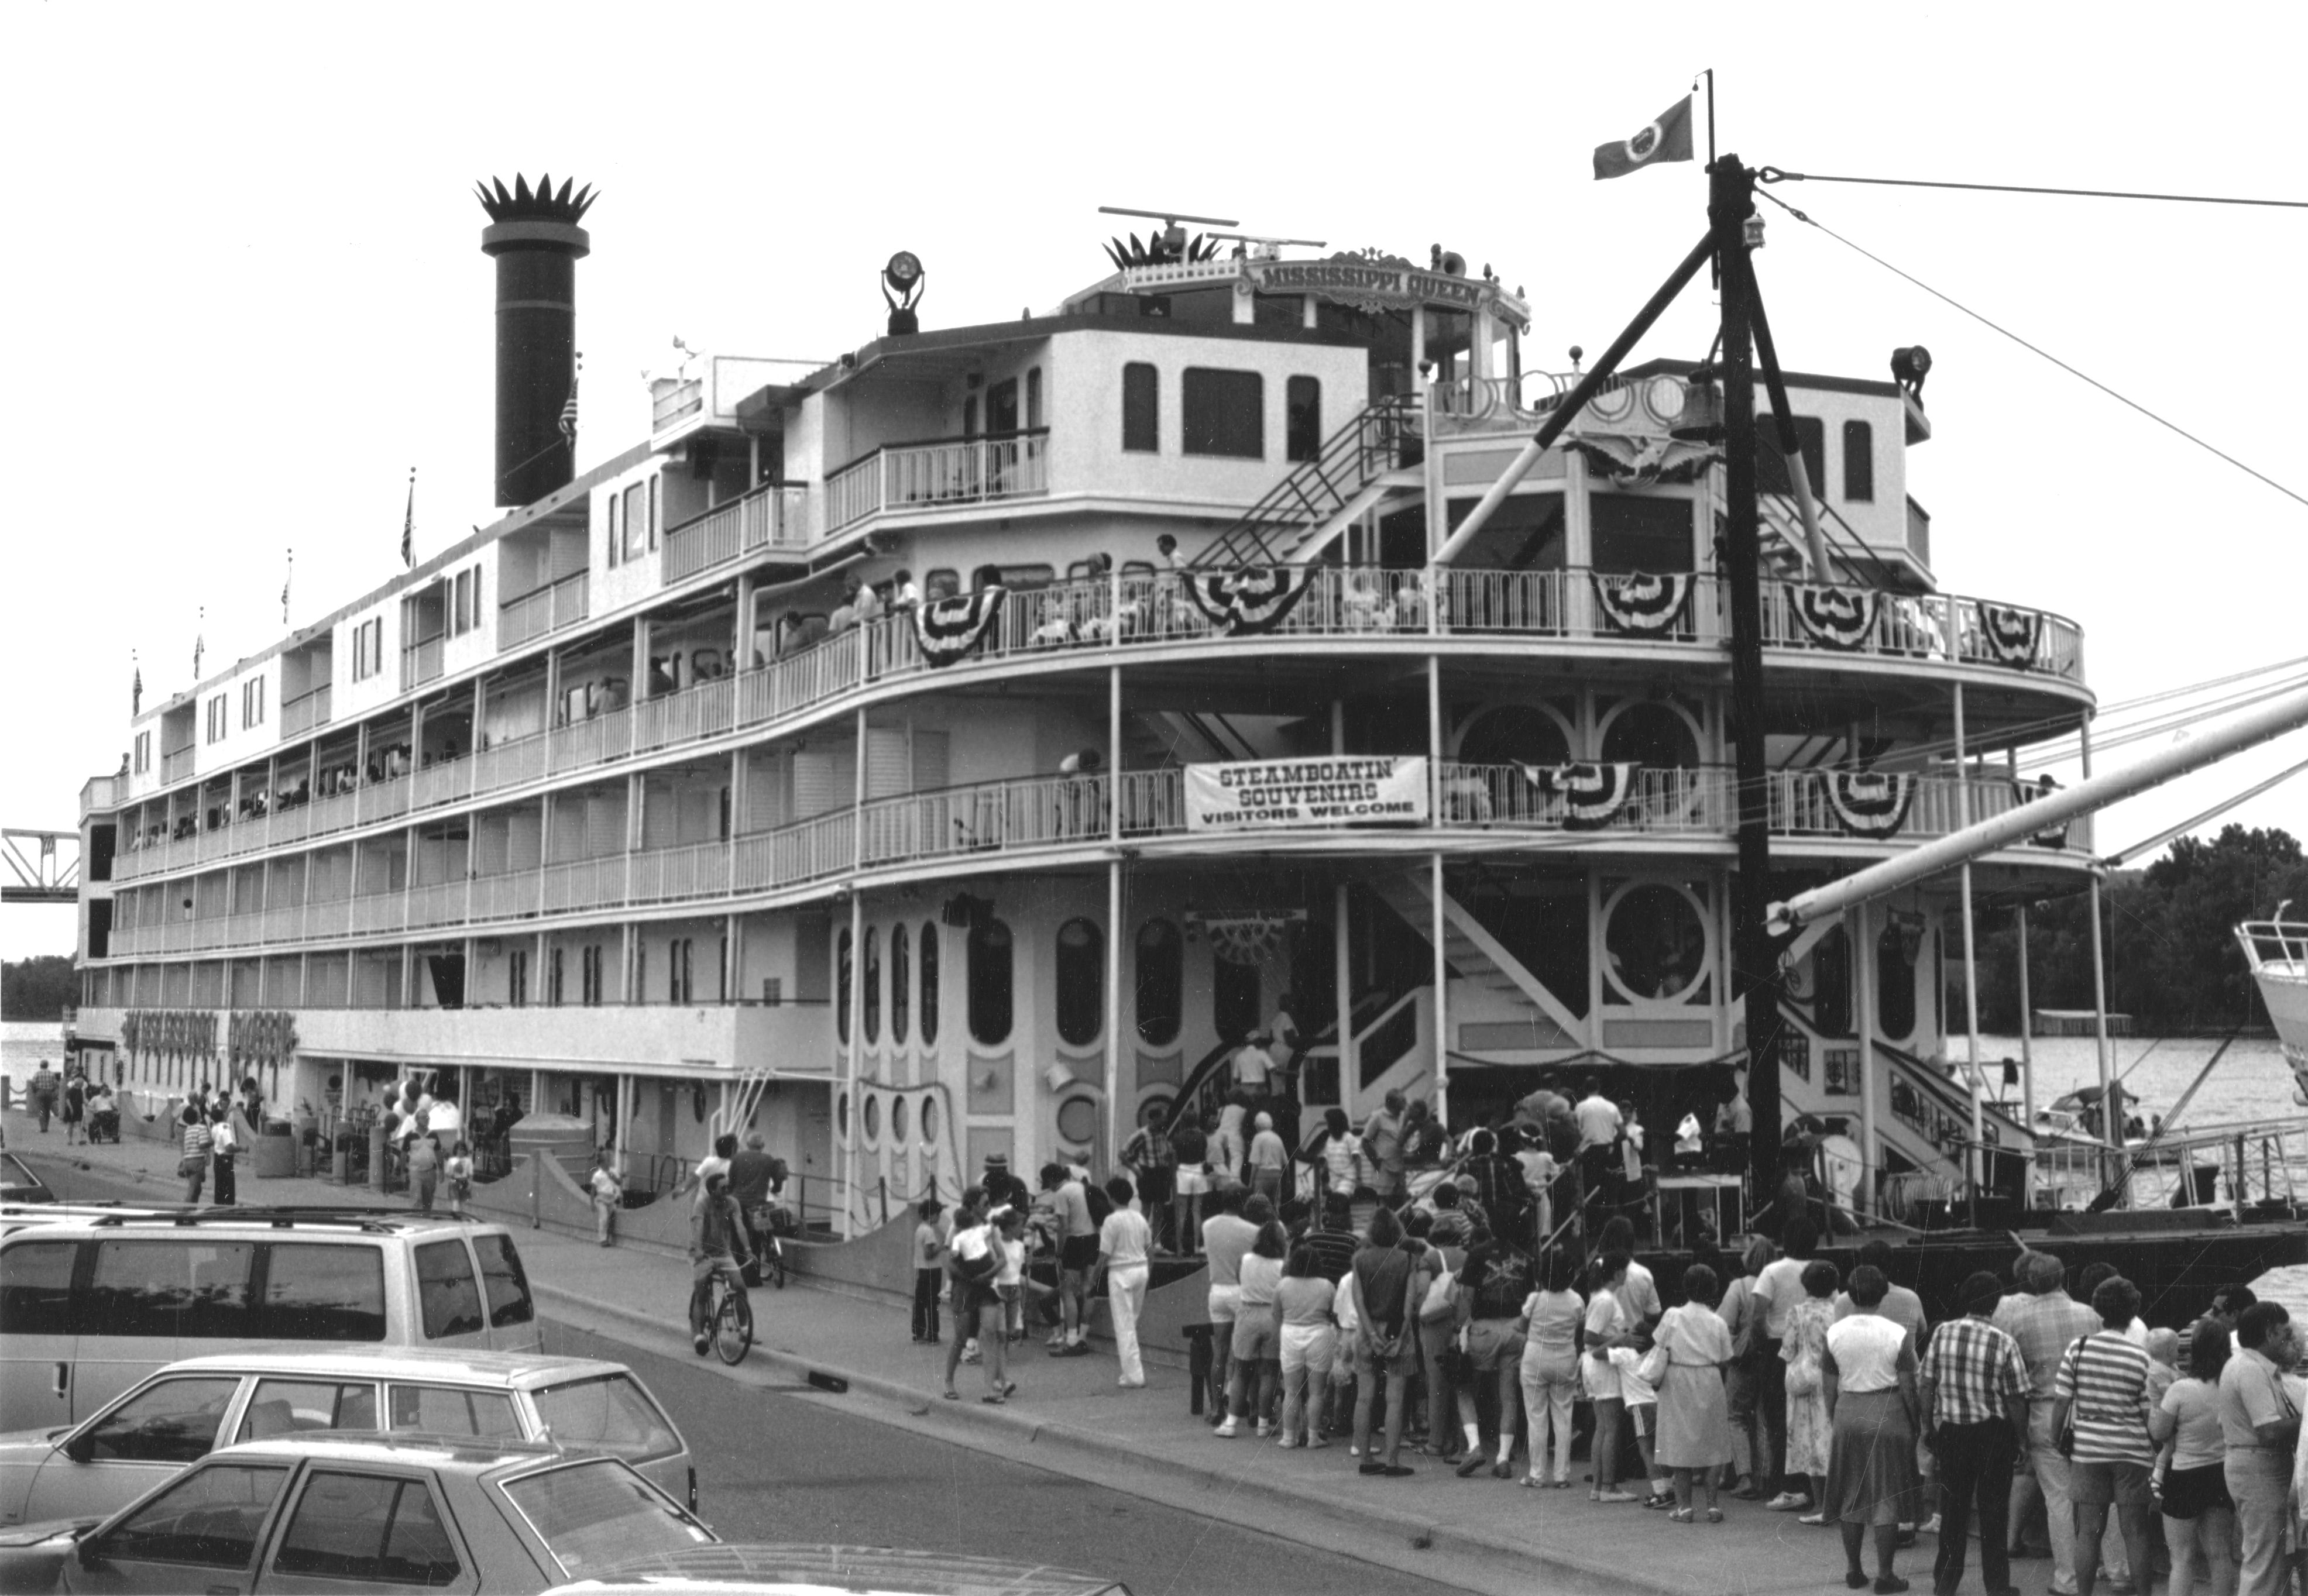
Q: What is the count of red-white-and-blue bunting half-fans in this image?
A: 8